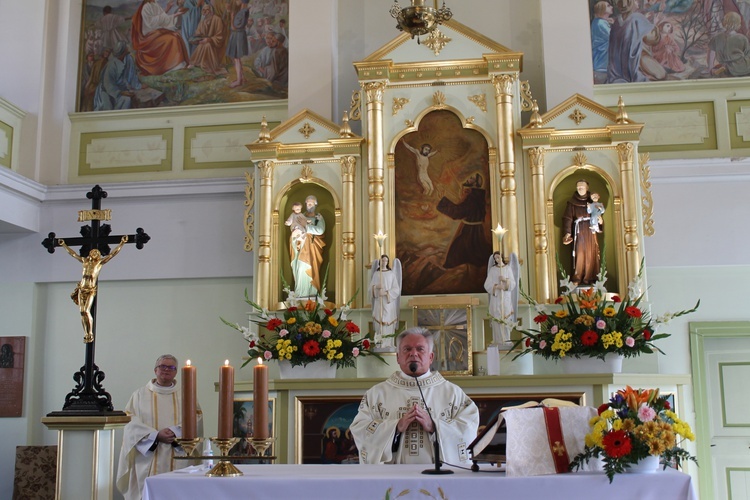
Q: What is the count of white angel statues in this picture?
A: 2